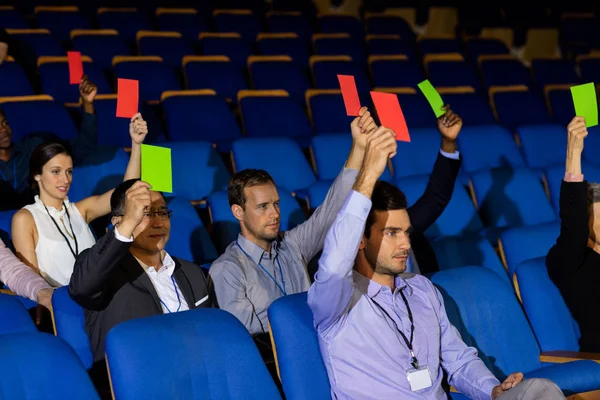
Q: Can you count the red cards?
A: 4